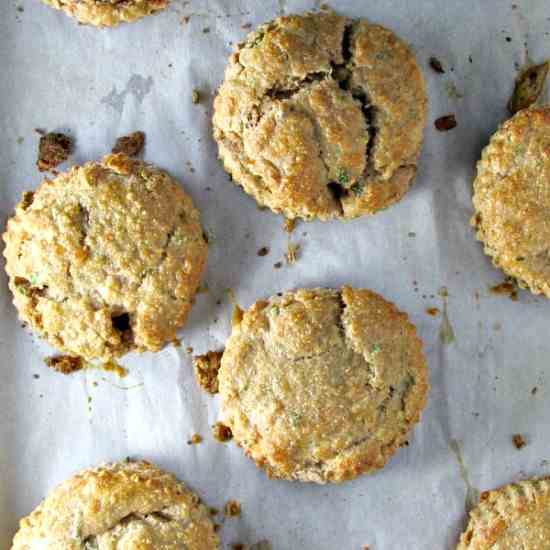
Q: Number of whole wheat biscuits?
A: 7